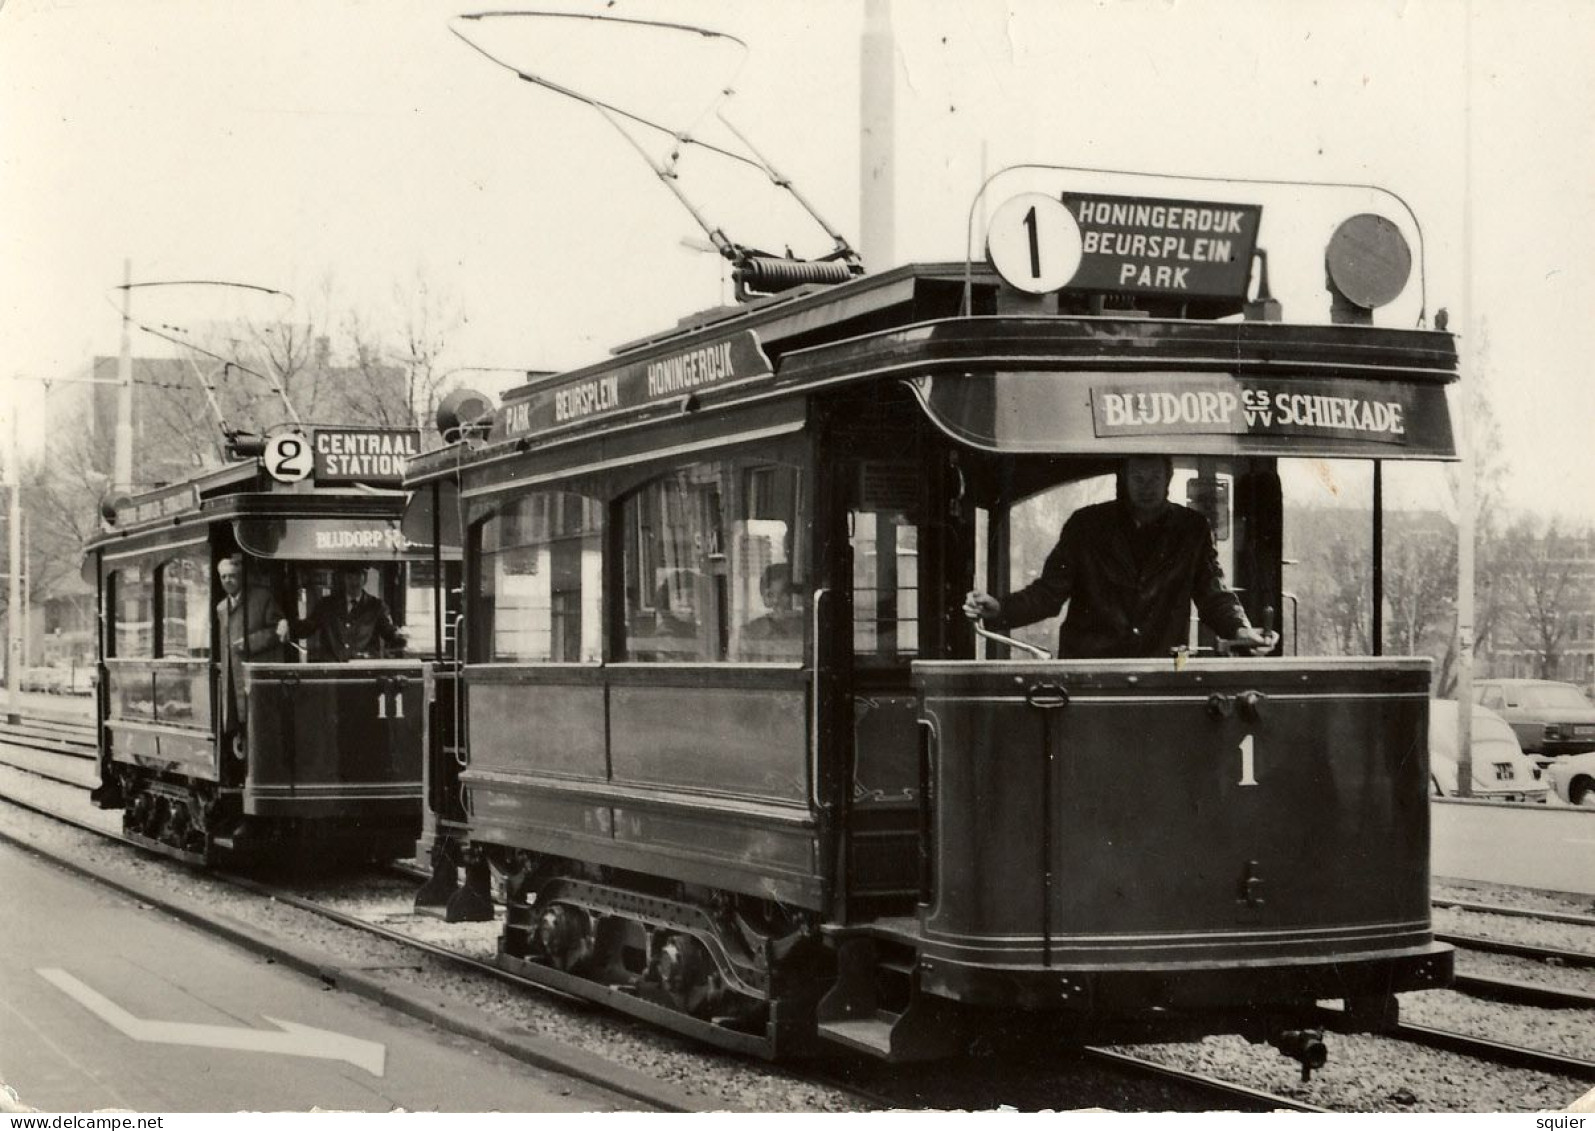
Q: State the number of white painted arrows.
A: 1